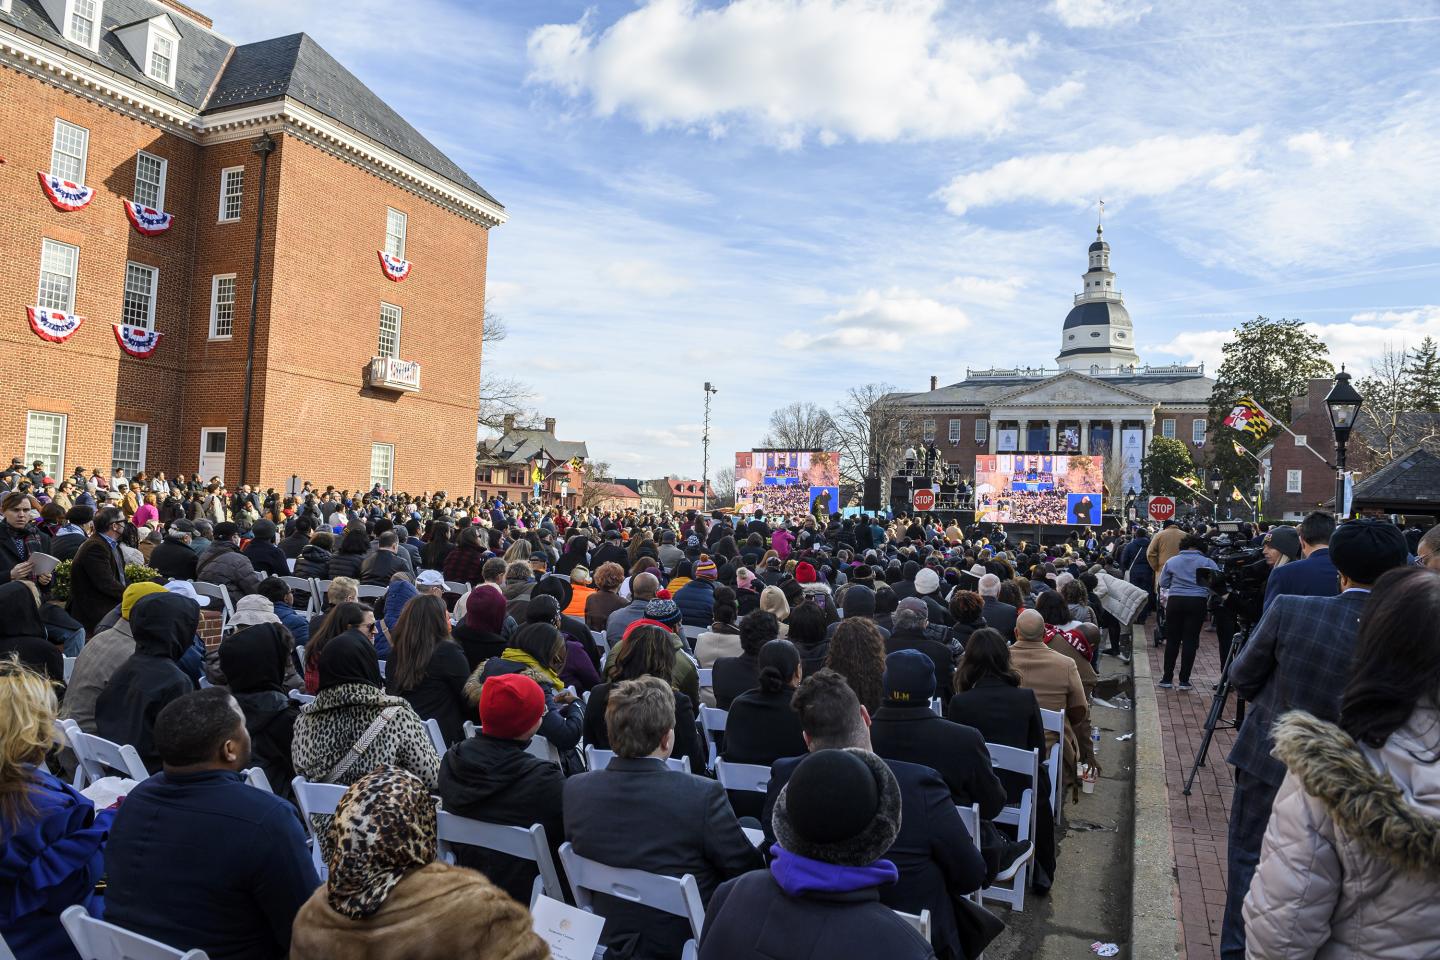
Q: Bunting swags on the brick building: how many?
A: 5